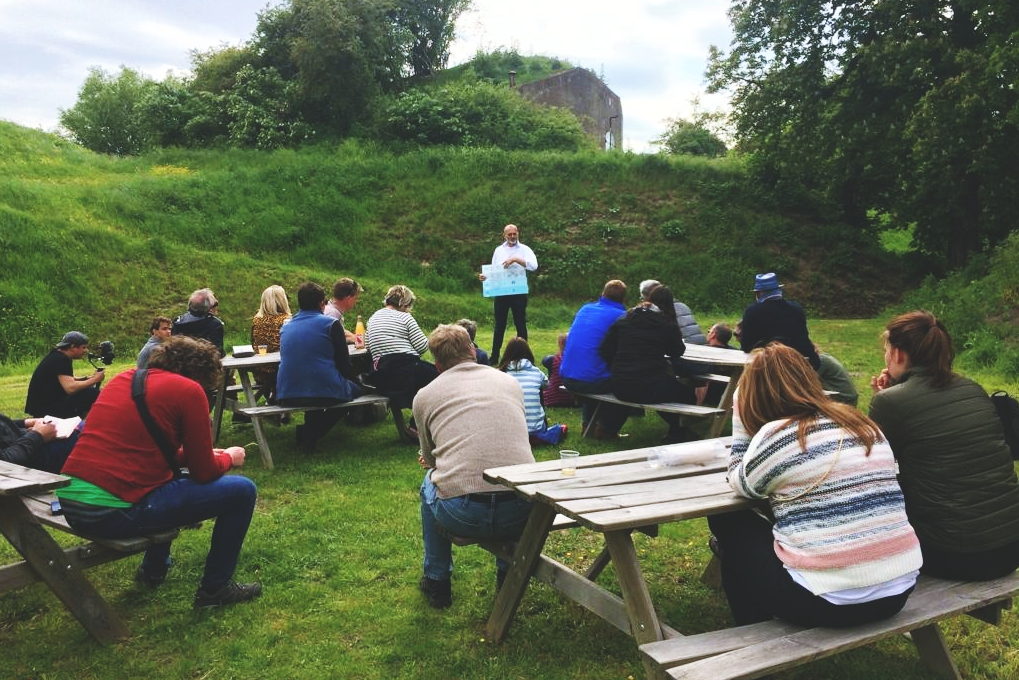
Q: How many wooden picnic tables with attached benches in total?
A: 4